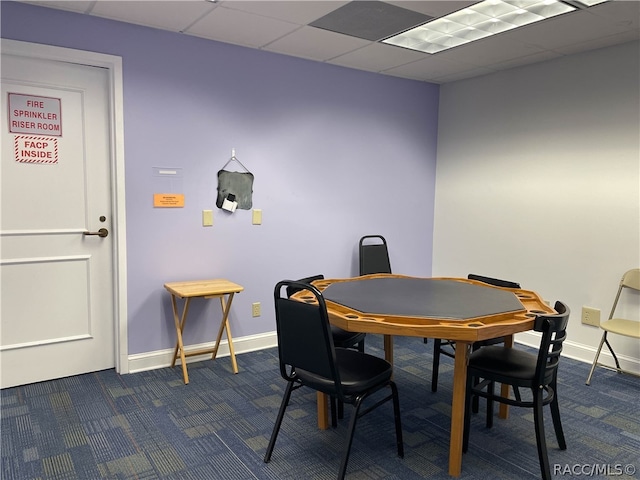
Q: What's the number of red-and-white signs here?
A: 2